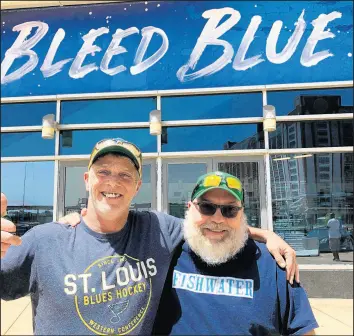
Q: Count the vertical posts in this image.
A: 3